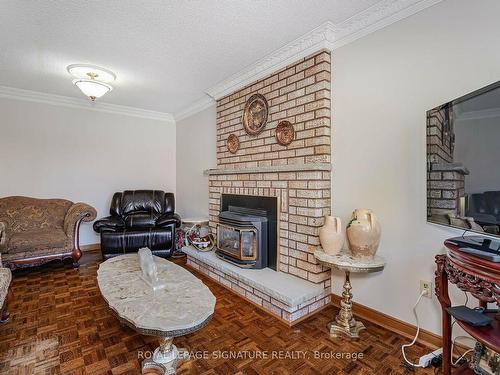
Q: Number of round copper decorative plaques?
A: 3